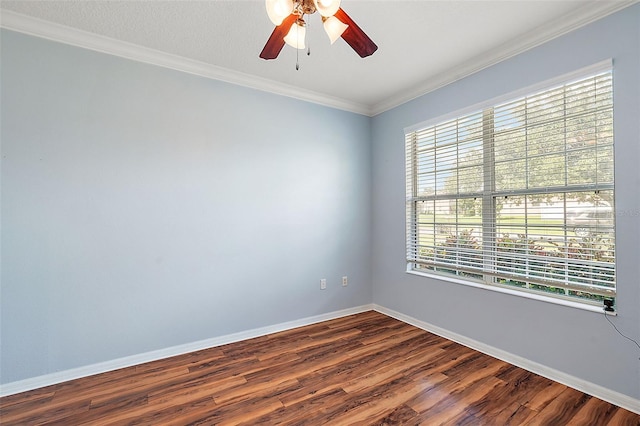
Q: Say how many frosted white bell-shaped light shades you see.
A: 4